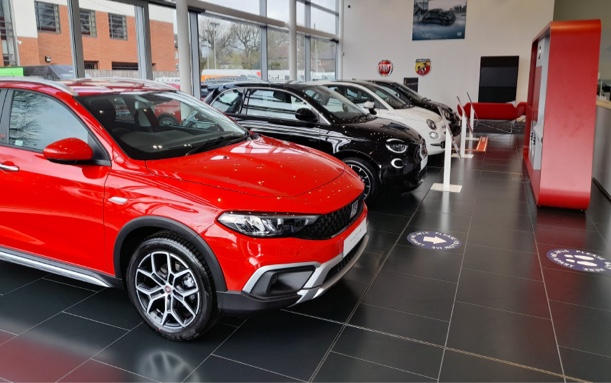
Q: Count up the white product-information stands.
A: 3